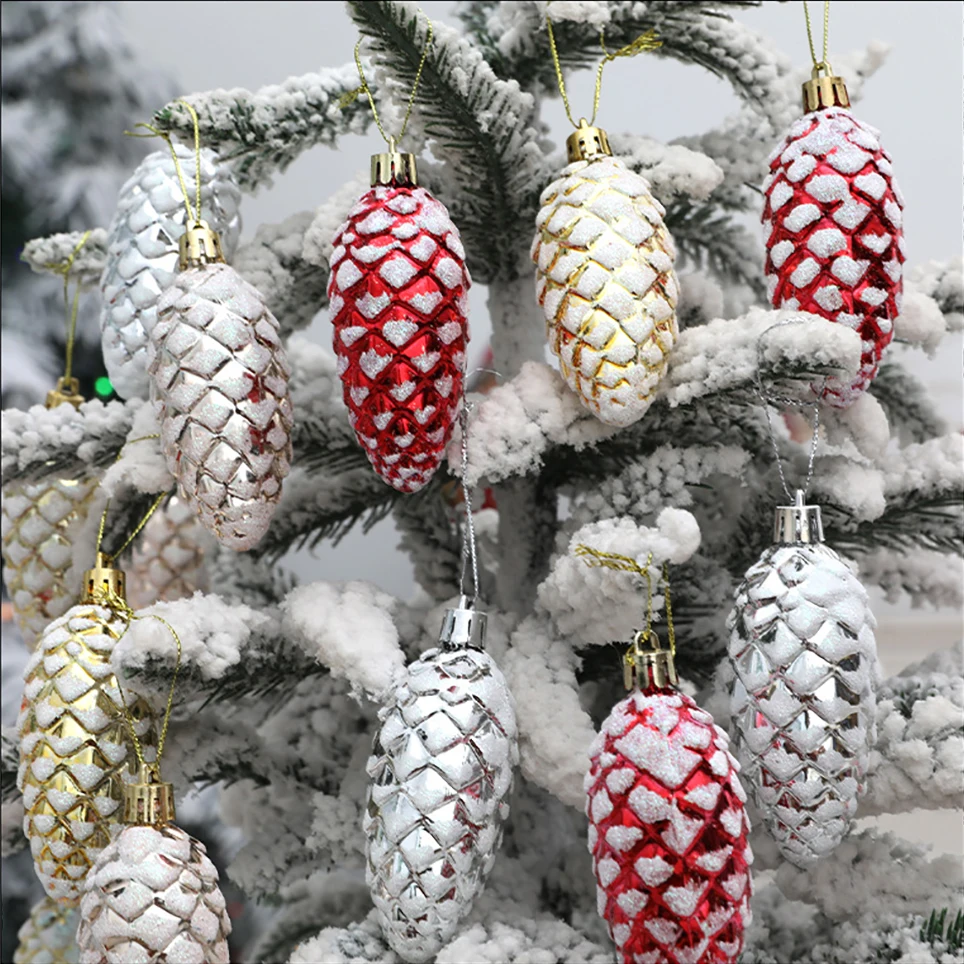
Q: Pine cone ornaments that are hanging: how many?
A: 13